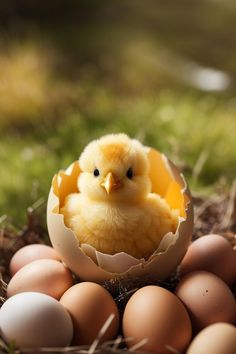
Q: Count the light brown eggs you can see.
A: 7